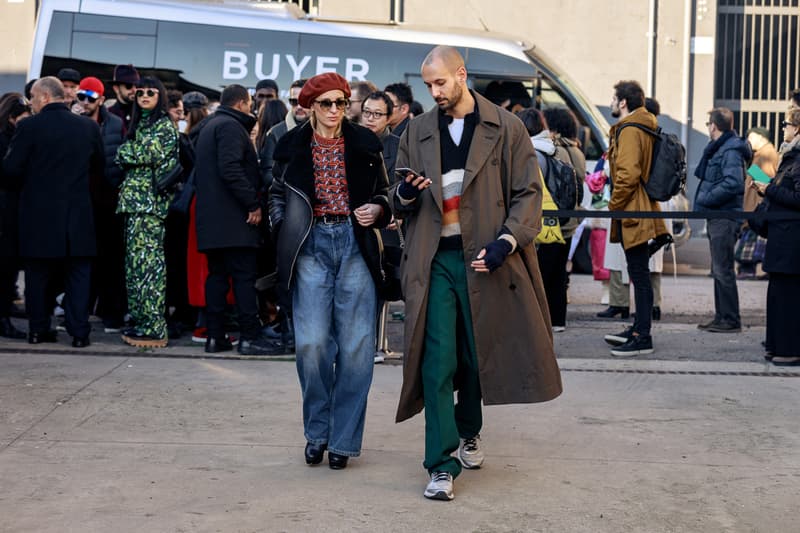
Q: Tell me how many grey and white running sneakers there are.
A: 2